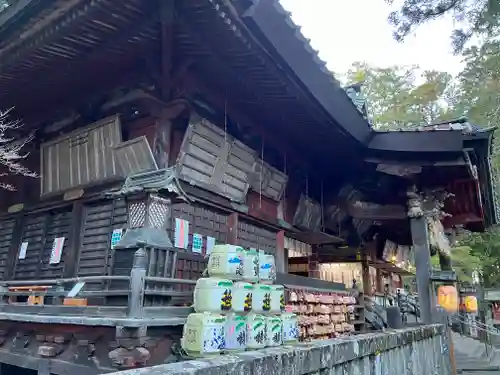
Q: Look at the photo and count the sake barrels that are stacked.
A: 12